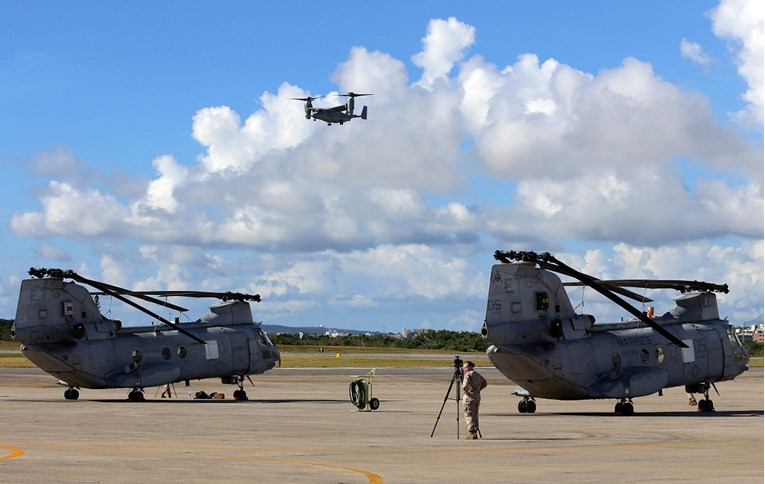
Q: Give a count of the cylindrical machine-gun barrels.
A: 0